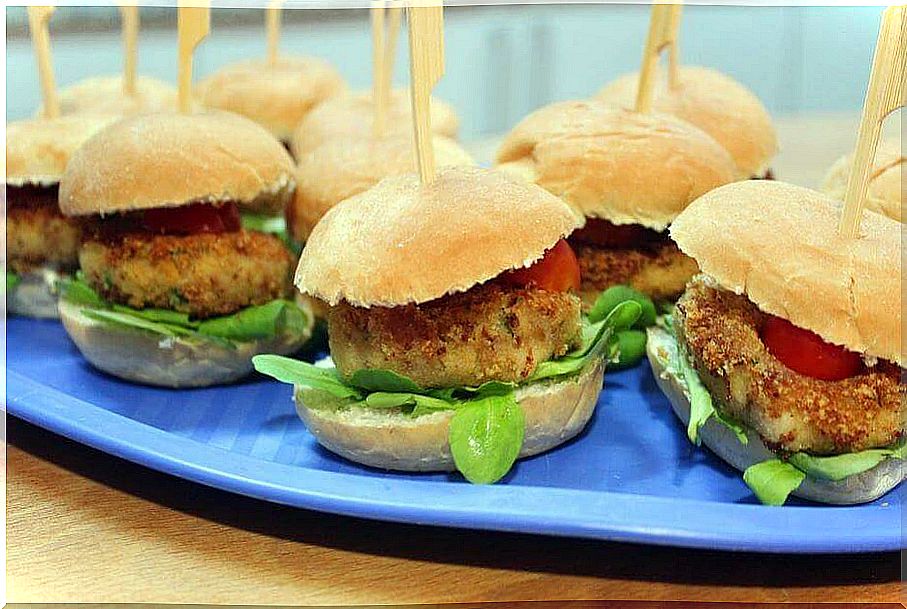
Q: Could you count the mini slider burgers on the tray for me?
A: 11